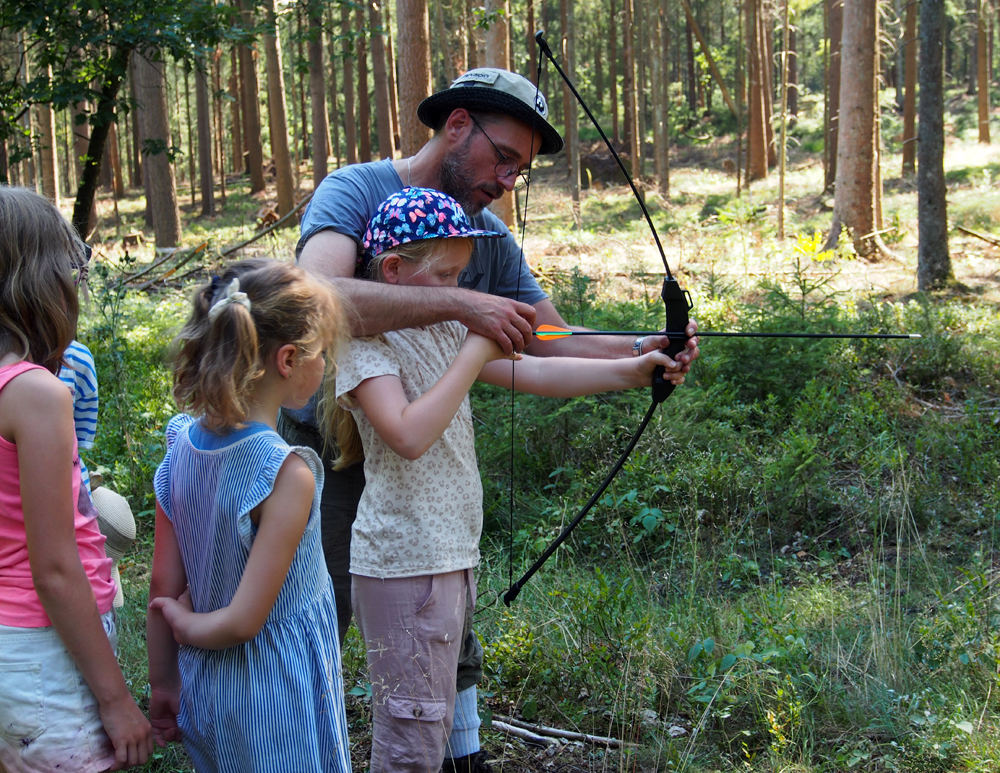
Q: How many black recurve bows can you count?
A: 1